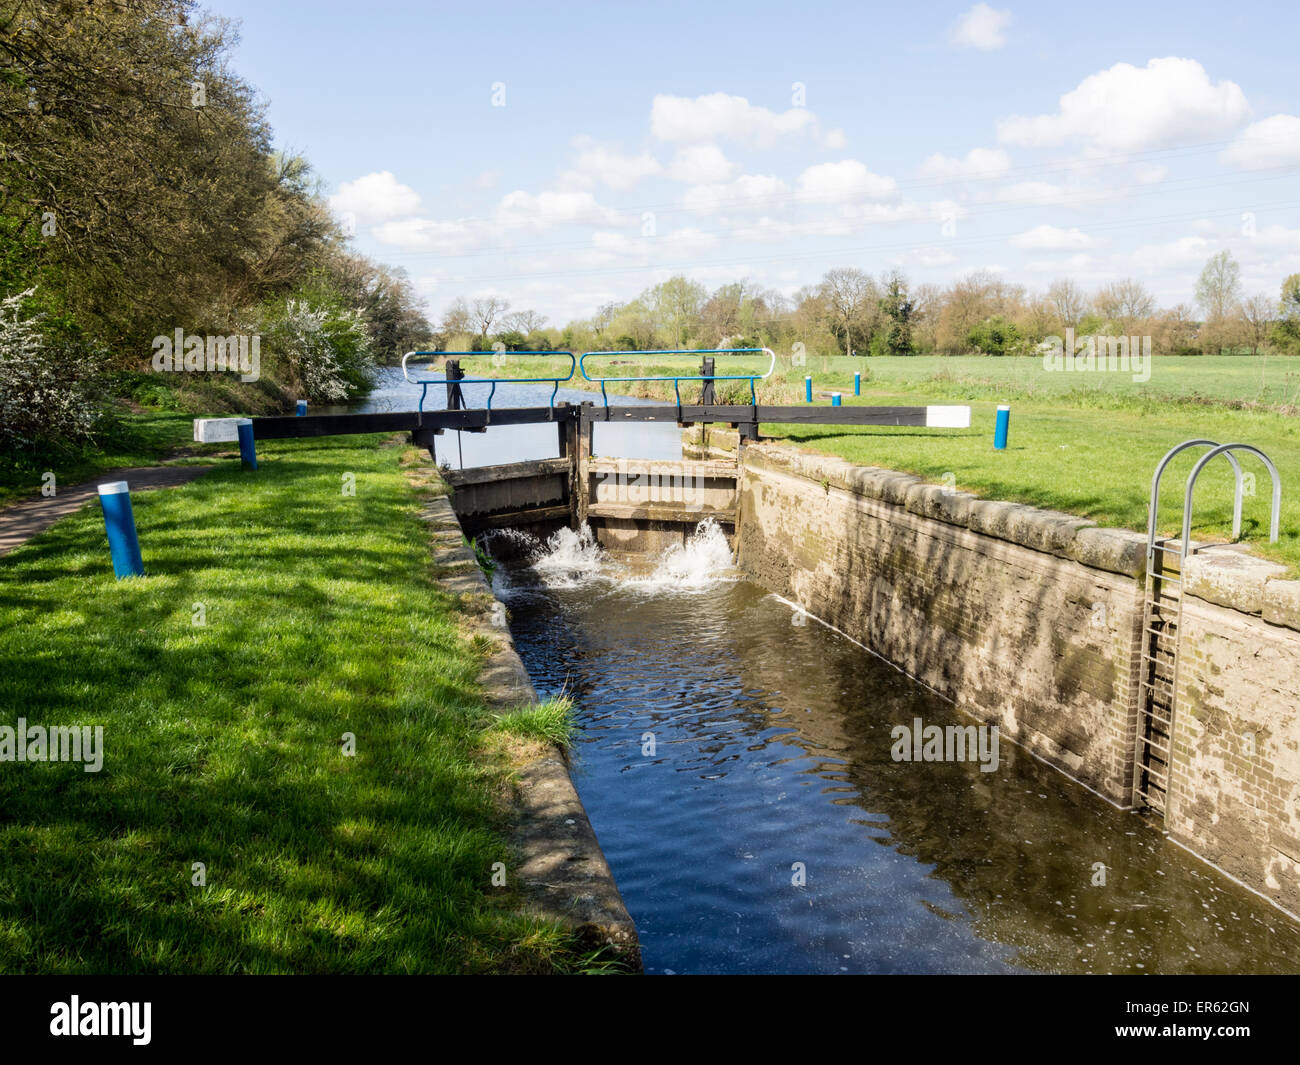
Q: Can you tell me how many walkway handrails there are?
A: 2